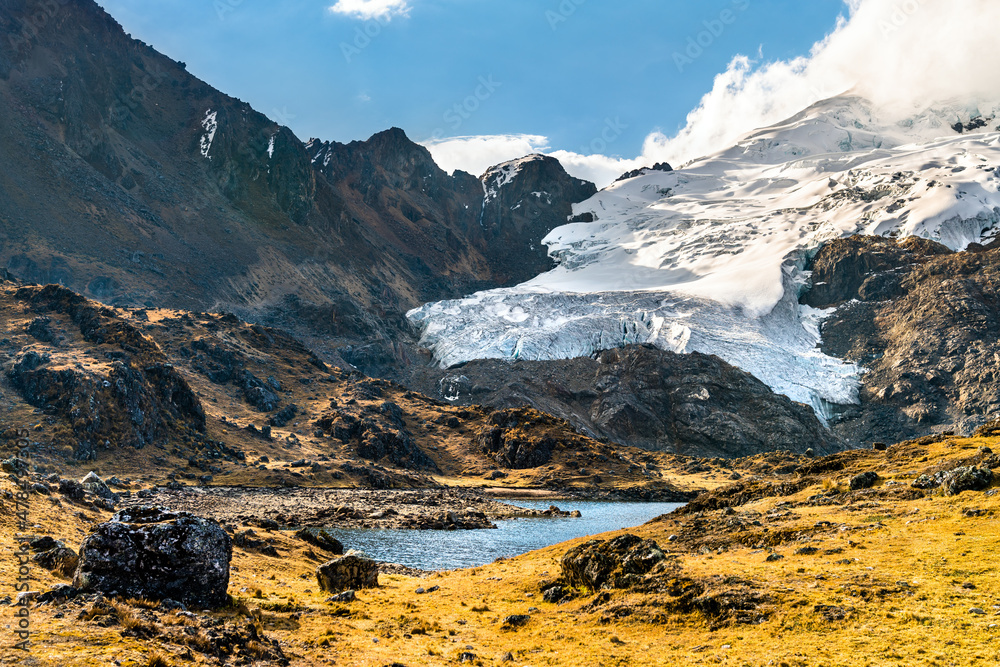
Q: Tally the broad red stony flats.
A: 0